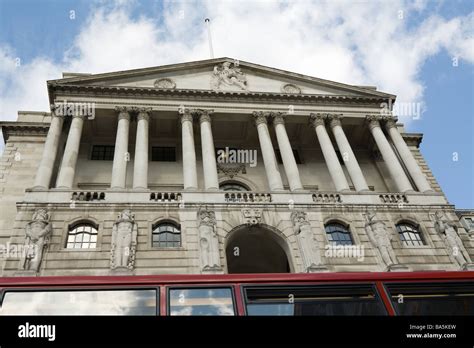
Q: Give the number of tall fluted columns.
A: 12